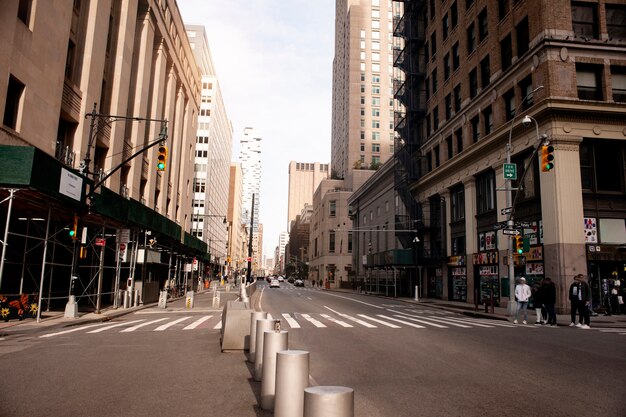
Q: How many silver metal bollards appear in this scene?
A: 5